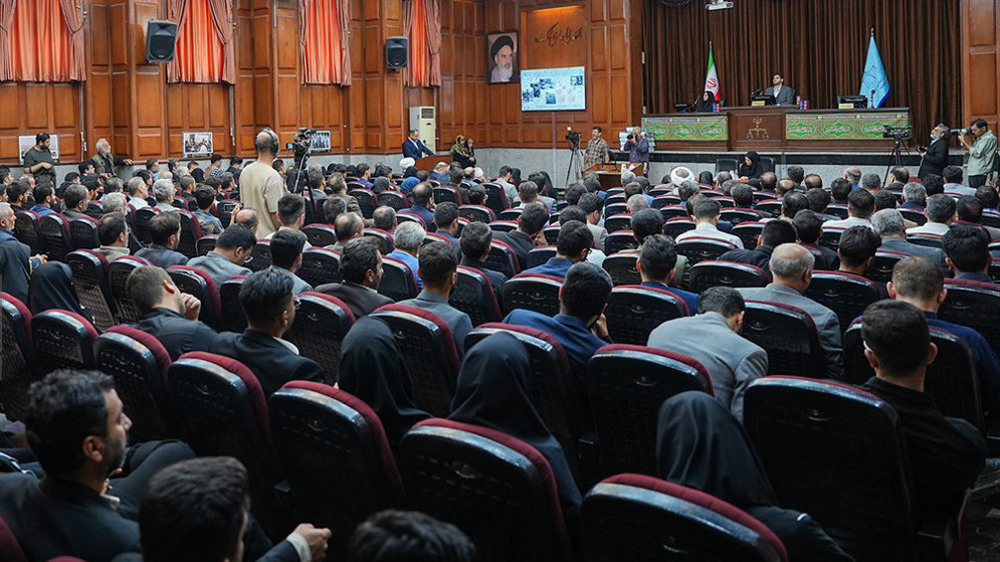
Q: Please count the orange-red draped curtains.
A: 4